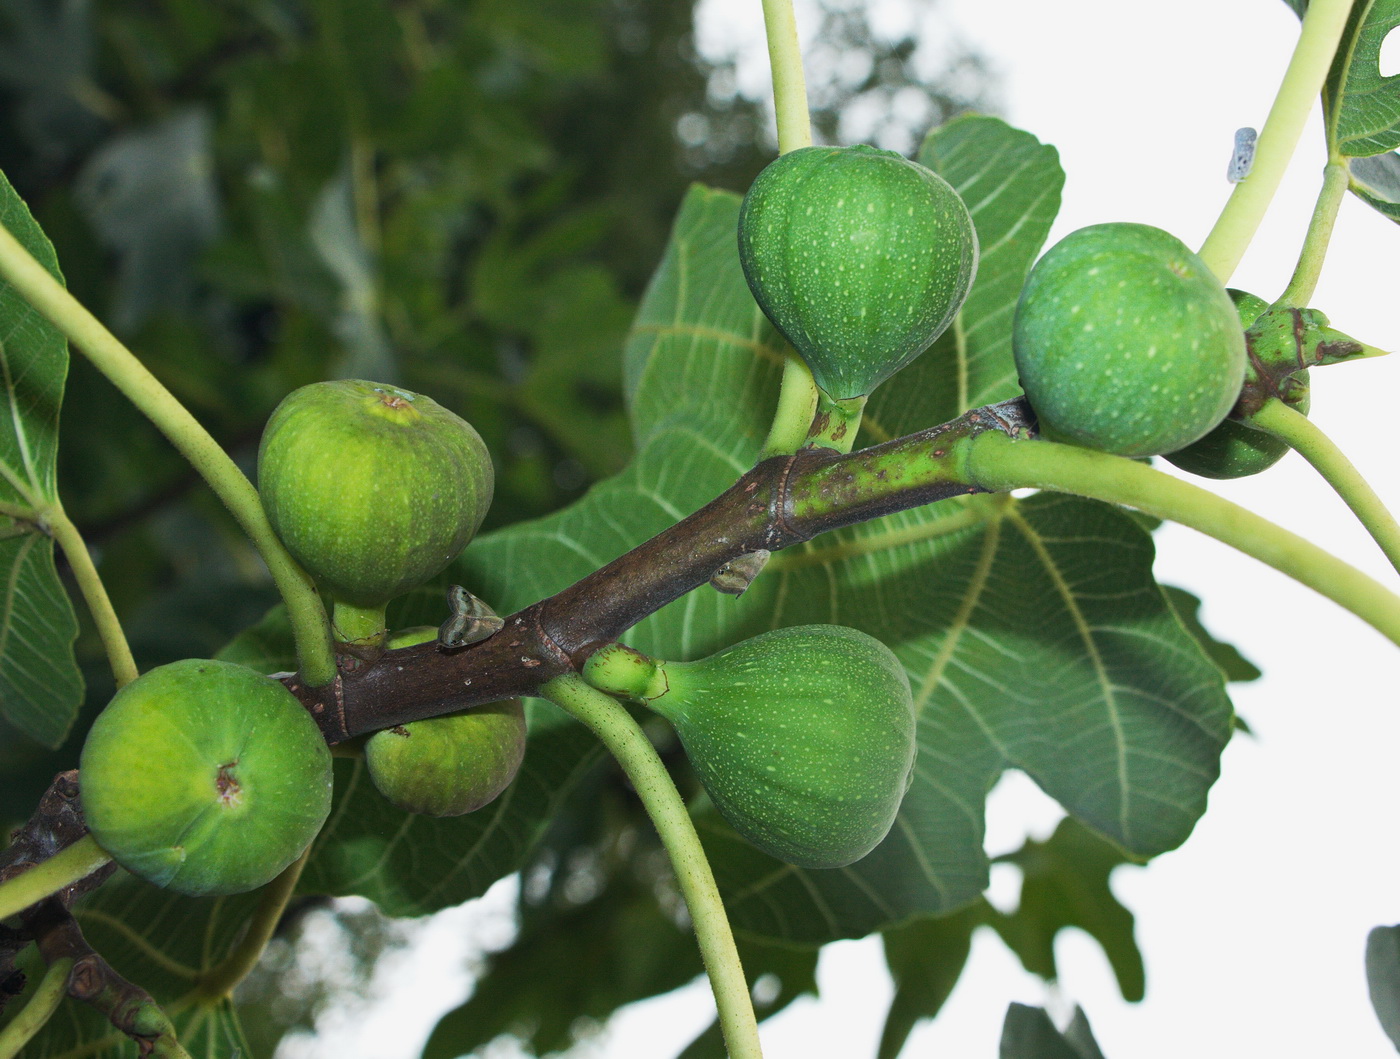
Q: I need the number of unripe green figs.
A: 7